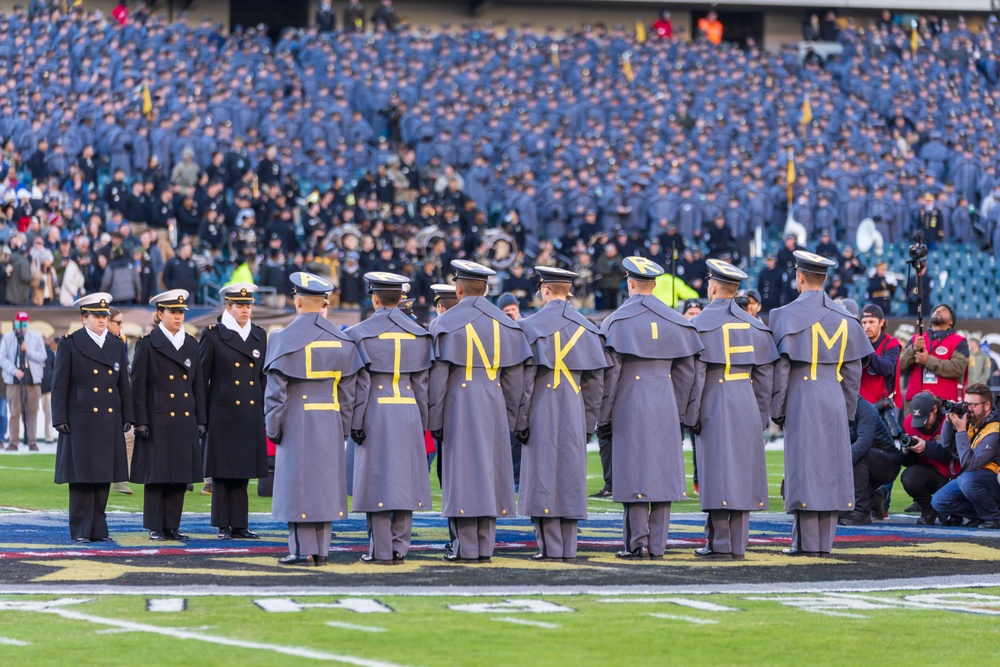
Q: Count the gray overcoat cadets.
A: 7